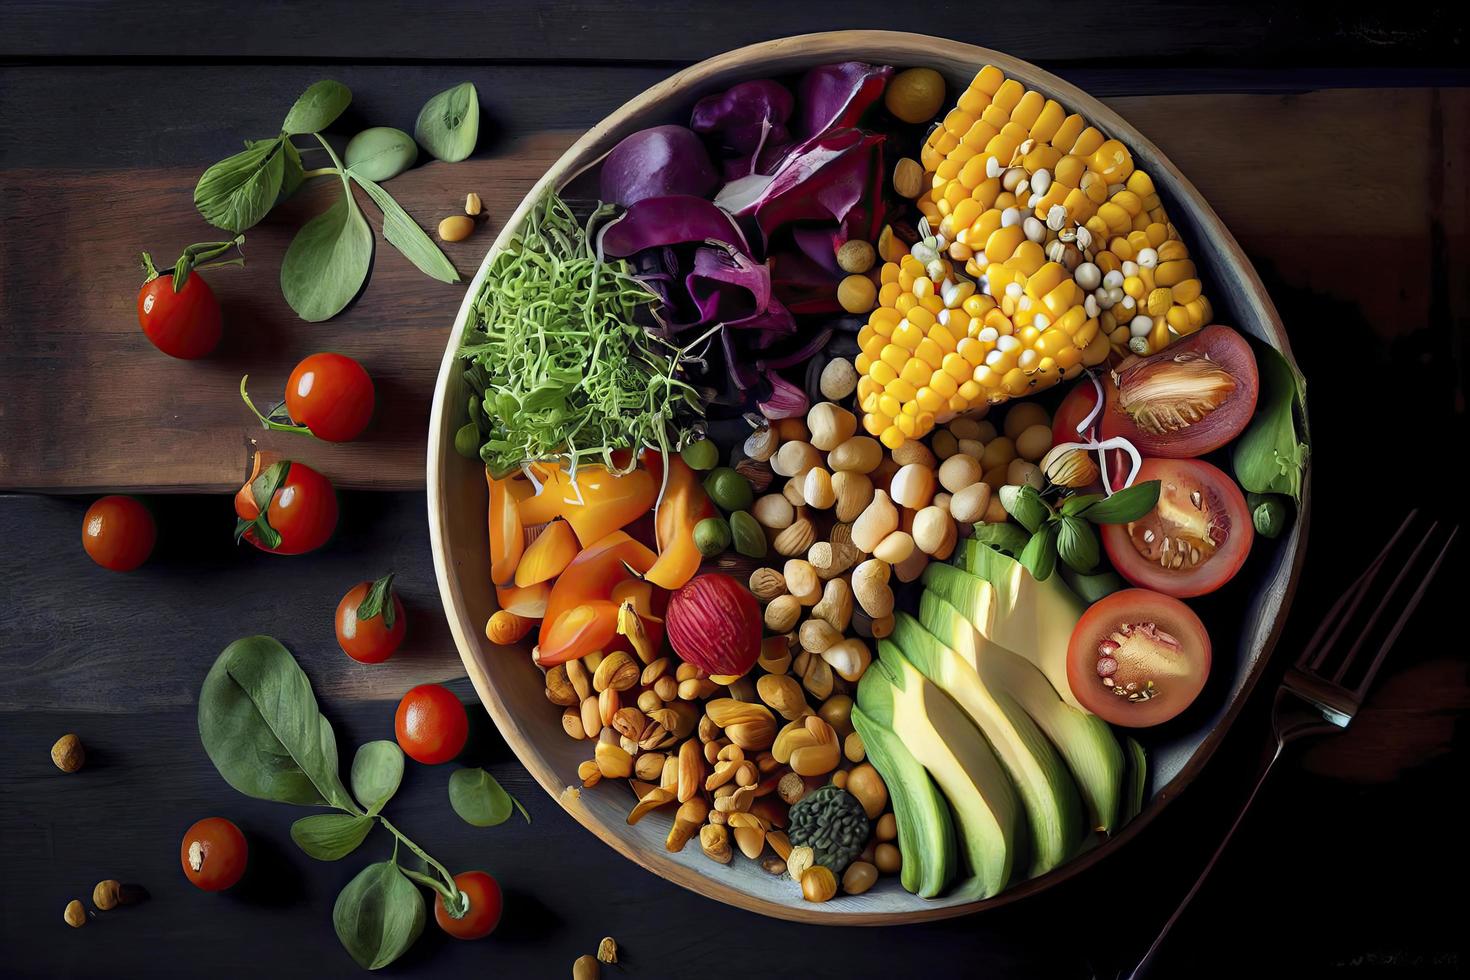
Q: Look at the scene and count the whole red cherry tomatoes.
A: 8